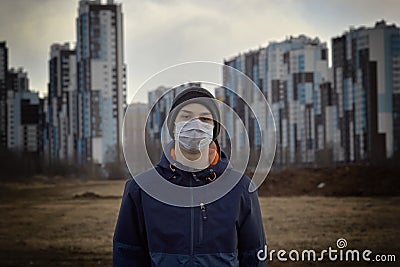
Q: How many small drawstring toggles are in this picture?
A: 2